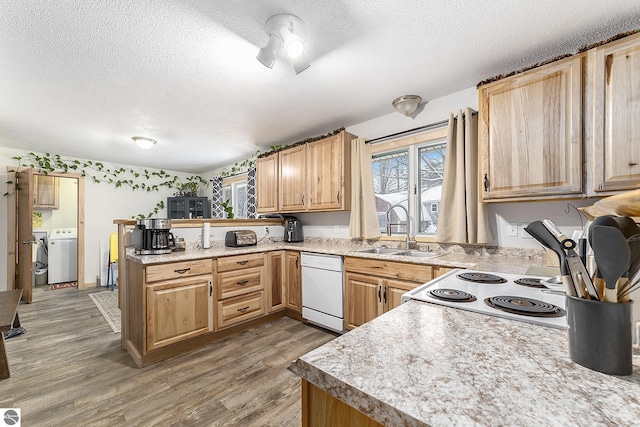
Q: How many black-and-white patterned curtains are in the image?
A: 2